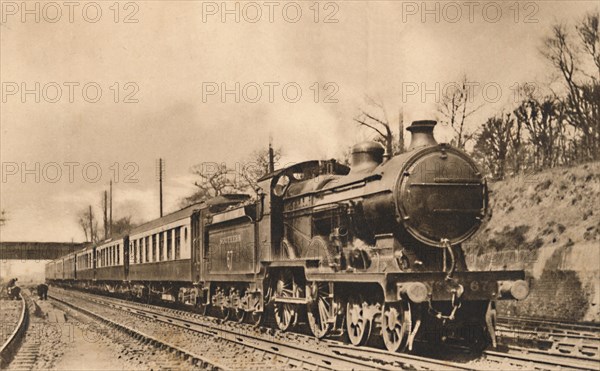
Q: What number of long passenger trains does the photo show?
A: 1